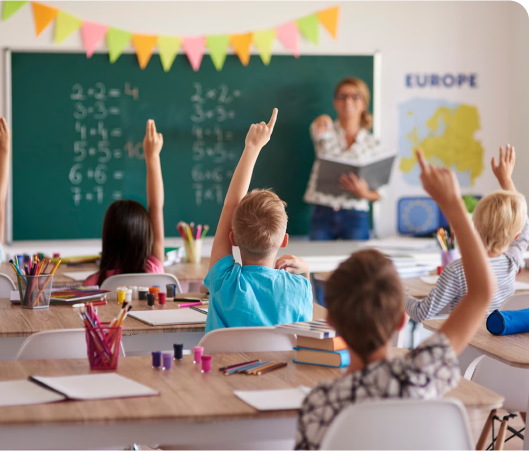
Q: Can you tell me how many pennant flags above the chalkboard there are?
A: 14